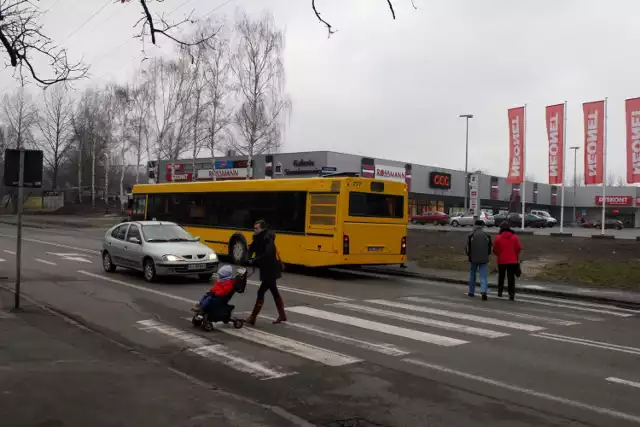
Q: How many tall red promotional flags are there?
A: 4